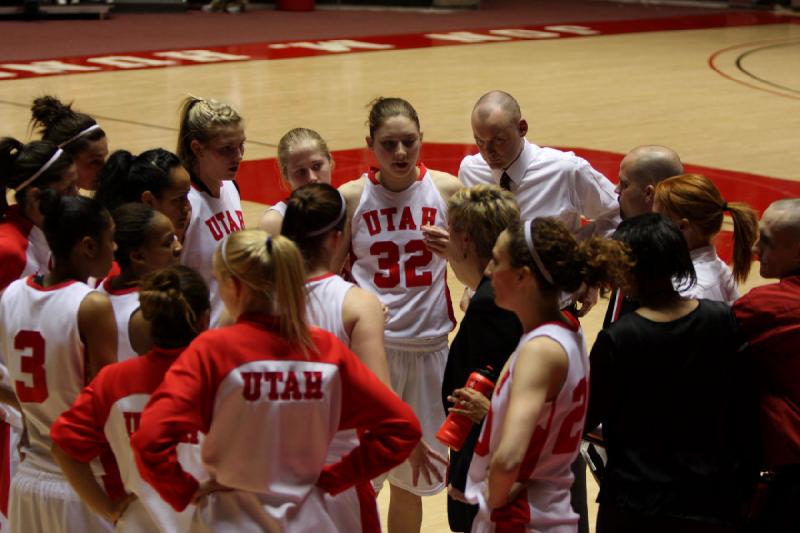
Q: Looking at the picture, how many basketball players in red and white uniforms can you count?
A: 12